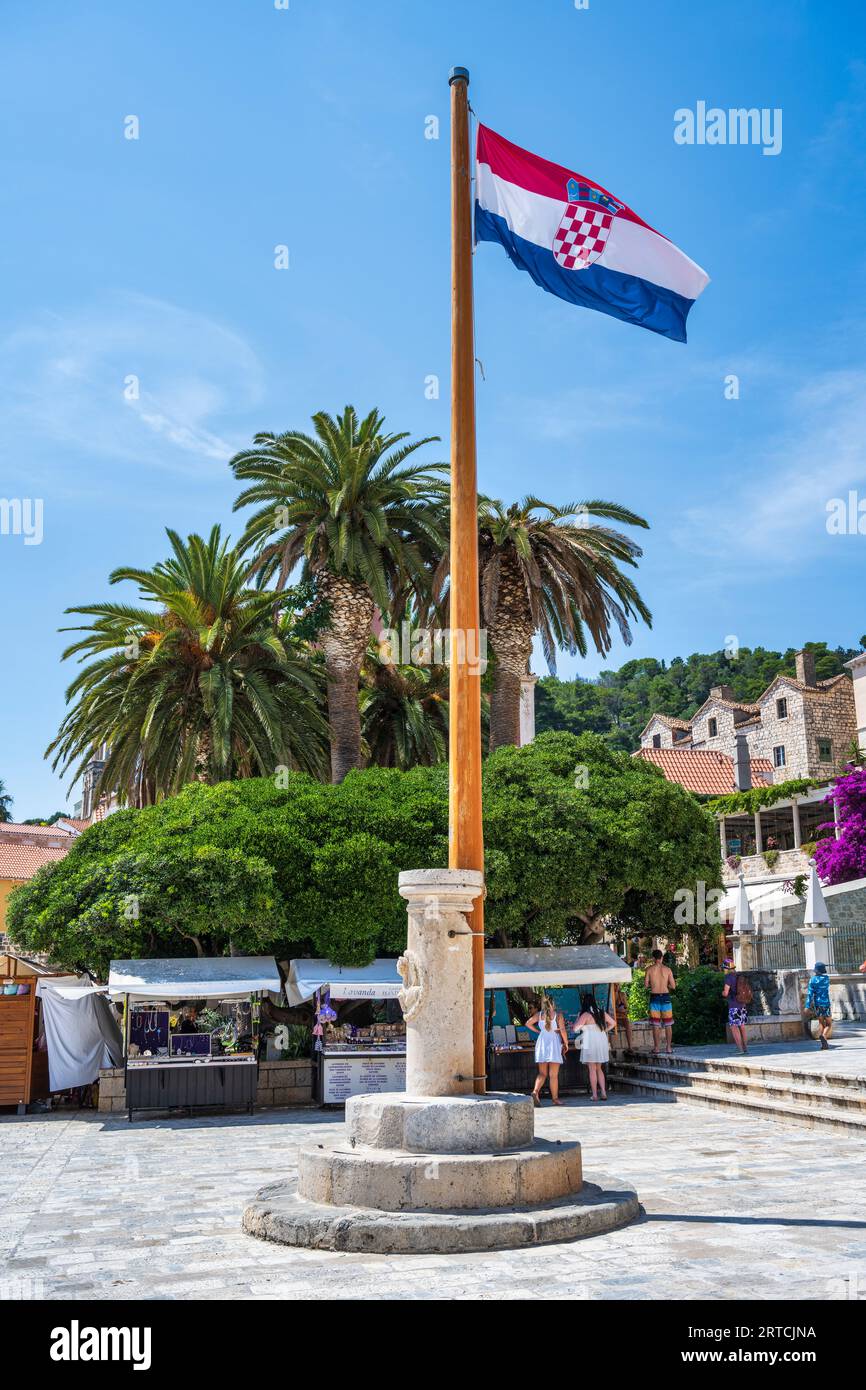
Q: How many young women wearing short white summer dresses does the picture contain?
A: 2